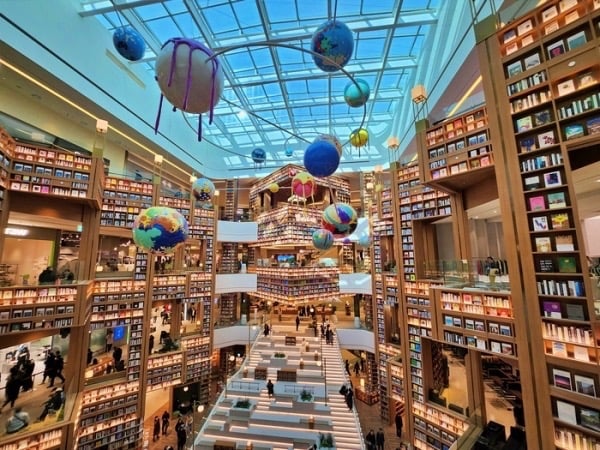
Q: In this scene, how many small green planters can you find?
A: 4